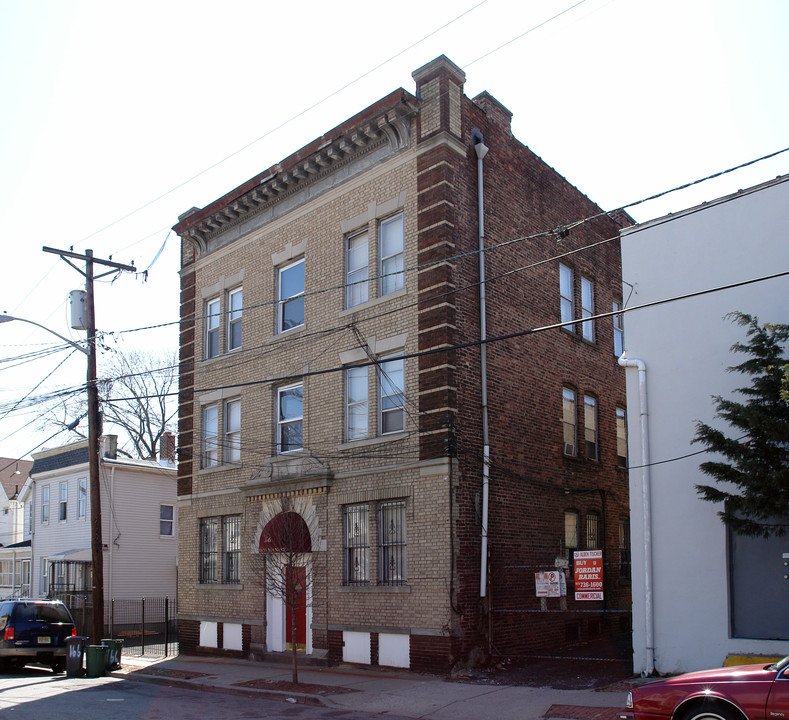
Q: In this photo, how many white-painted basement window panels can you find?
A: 4